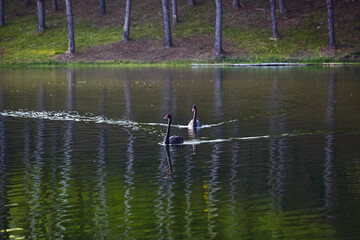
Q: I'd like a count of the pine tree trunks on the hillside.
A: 15